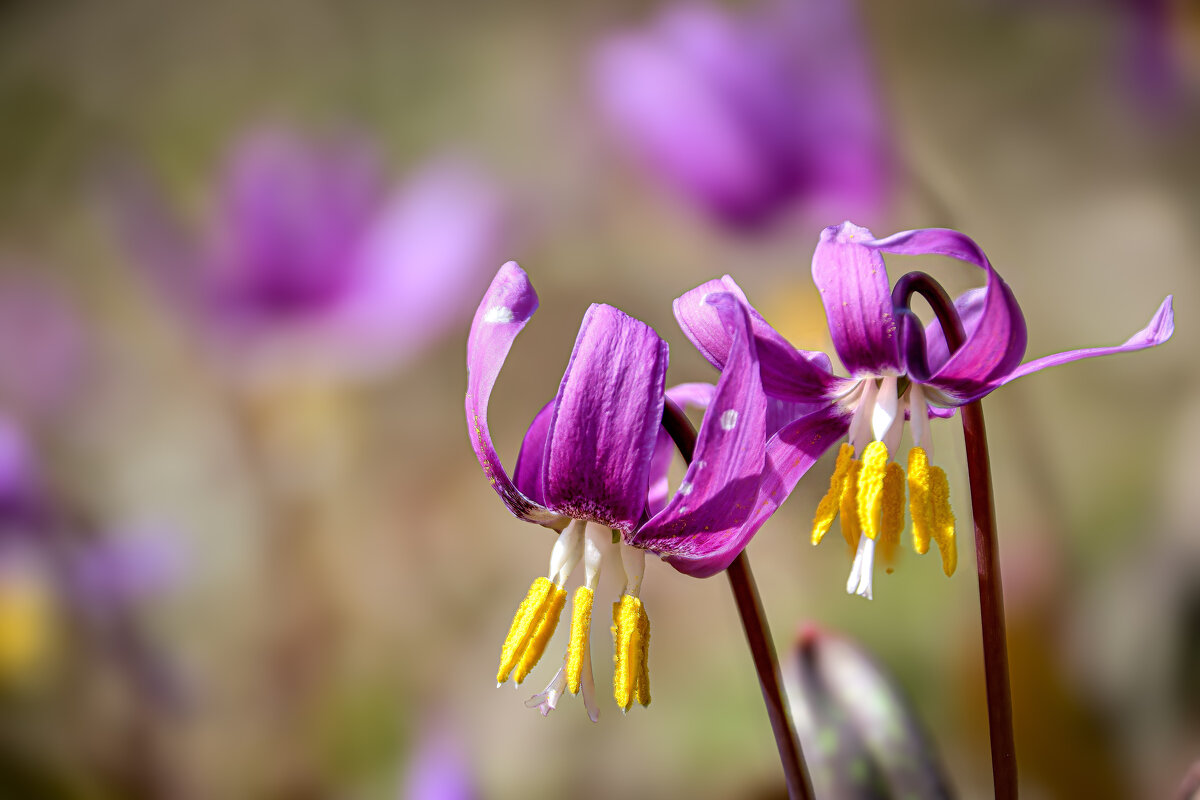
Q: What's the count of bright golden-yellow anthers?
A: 11